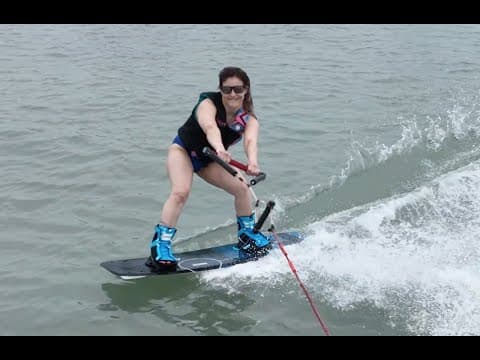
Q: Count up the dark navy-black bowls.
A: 0